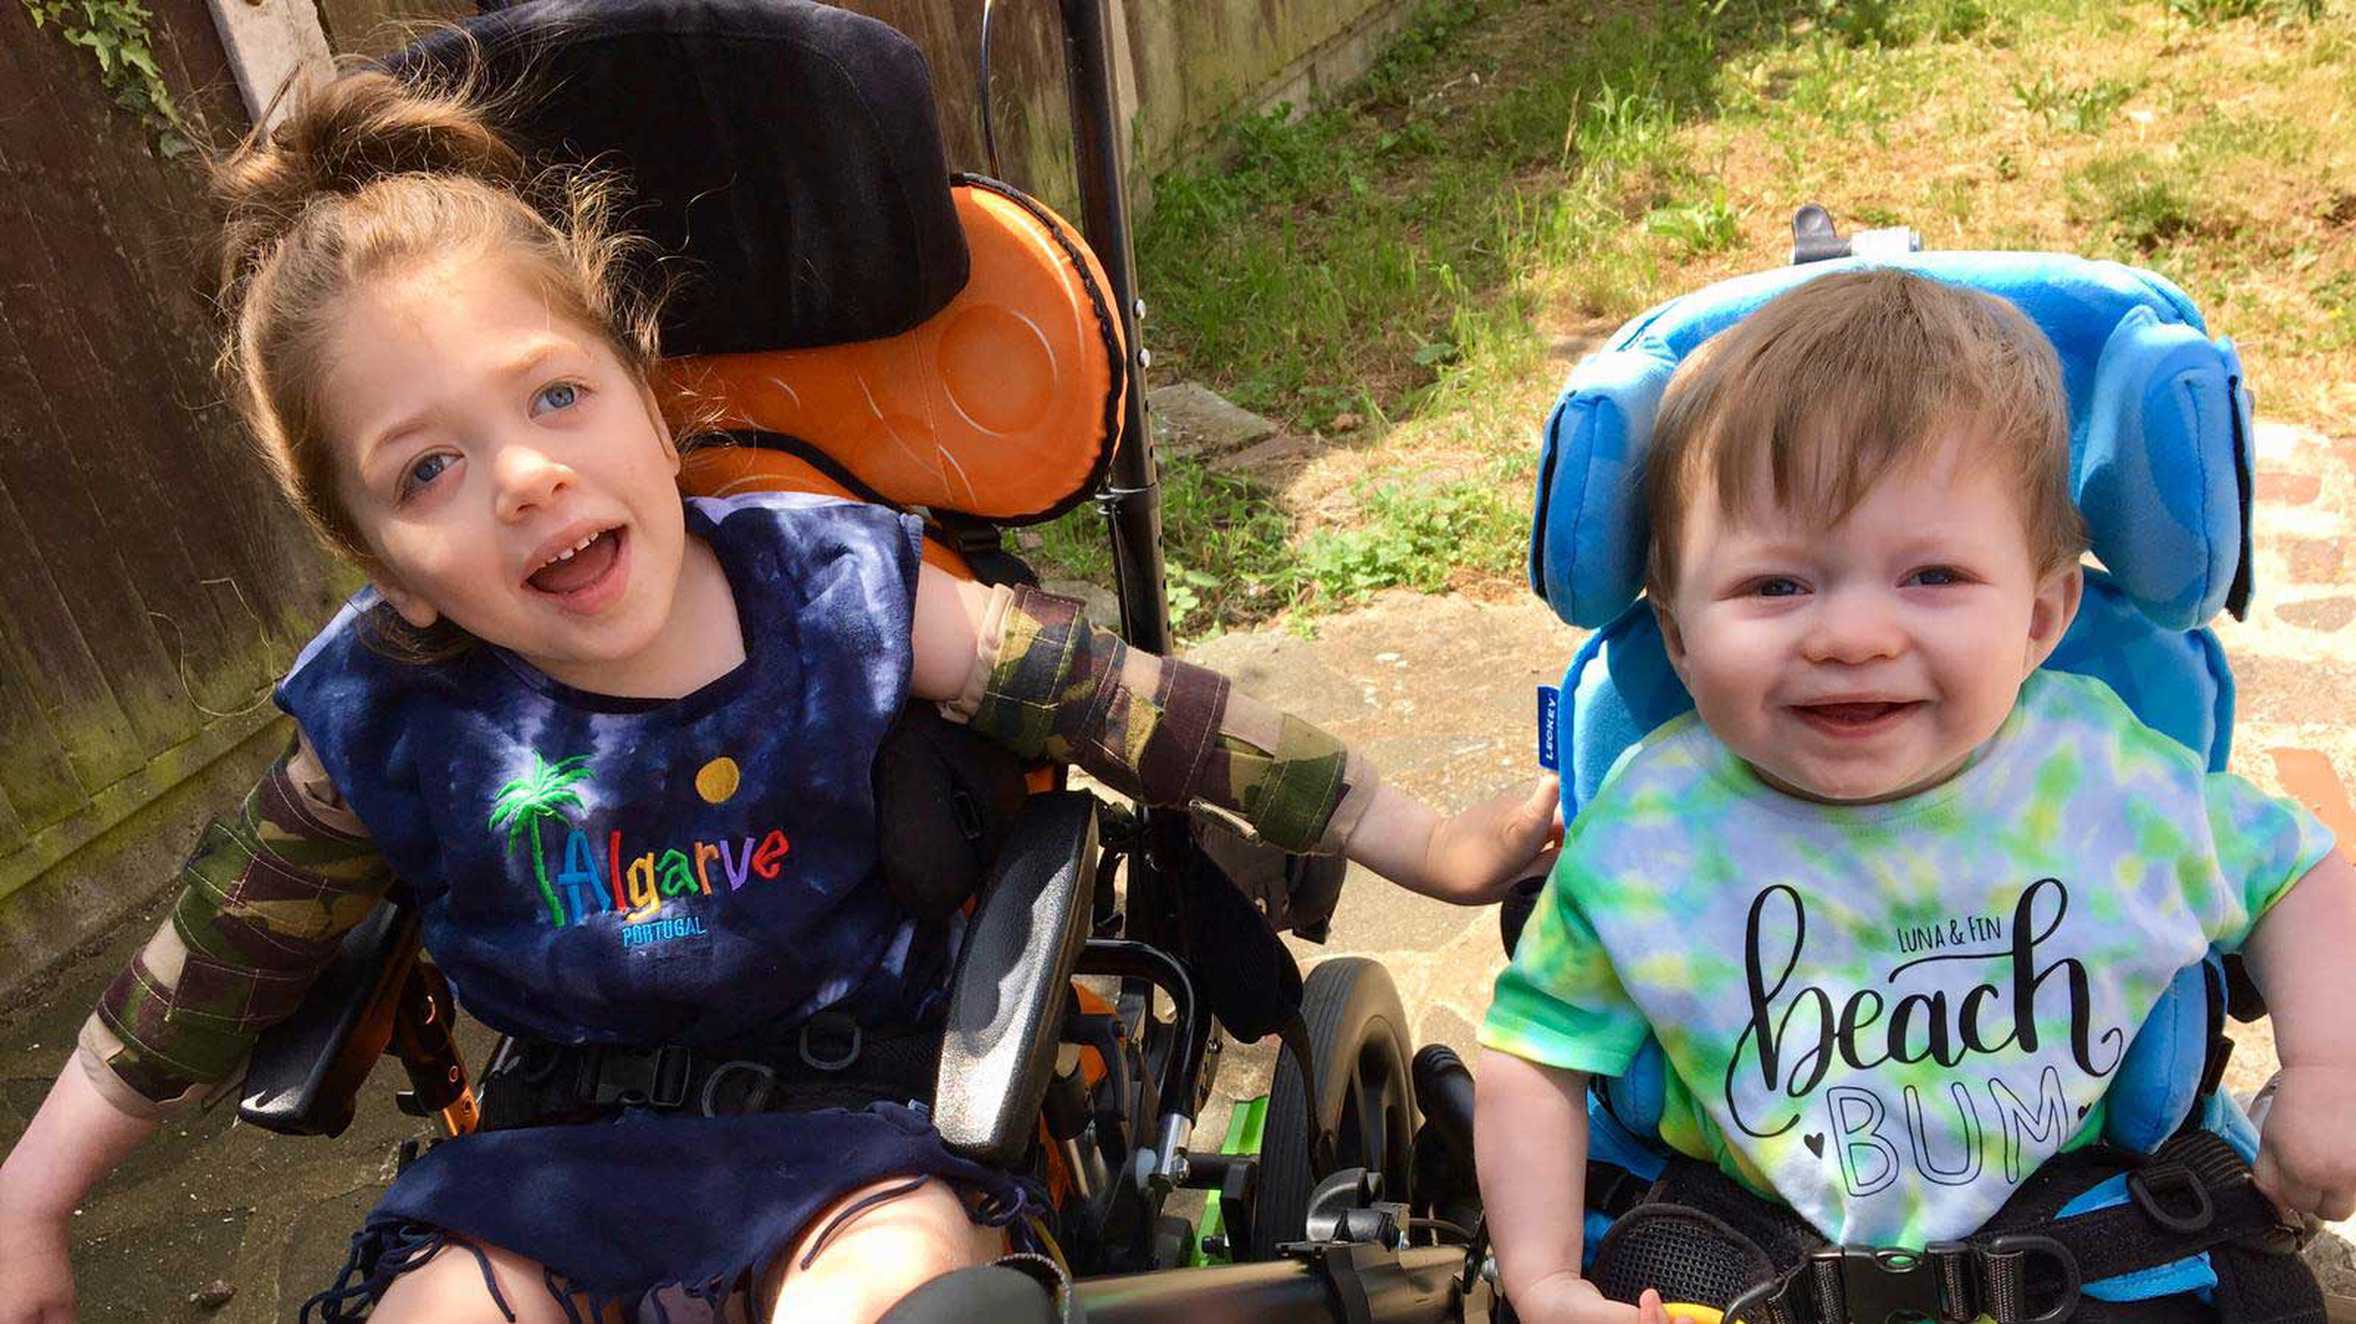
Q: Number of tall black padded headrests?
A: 1